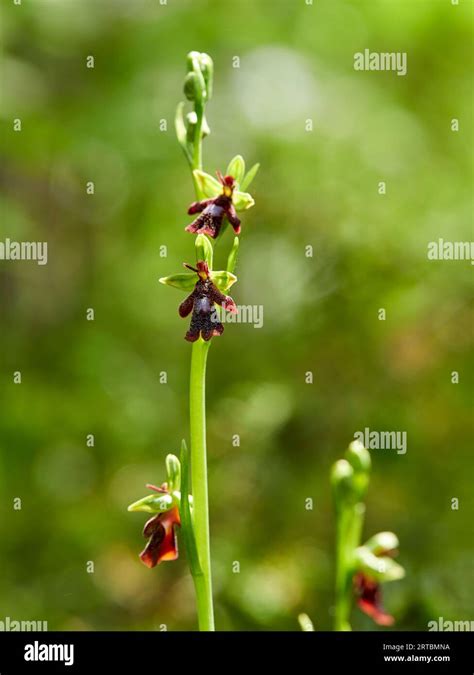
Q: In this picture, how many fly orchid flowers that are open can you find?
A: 4